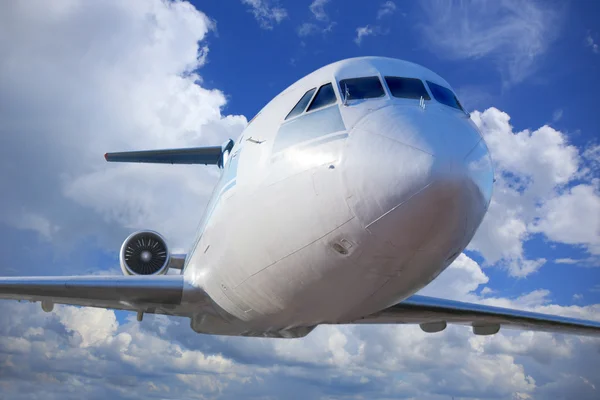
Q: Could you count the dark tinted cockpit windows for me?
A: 5